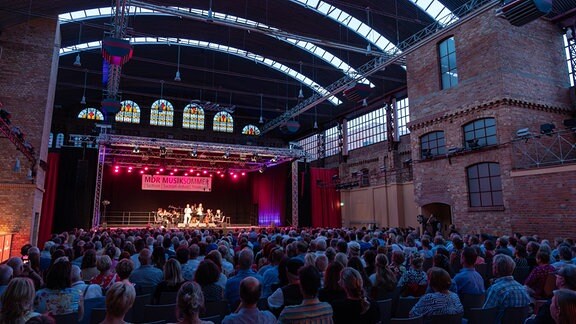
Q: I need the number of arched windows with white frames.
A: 6